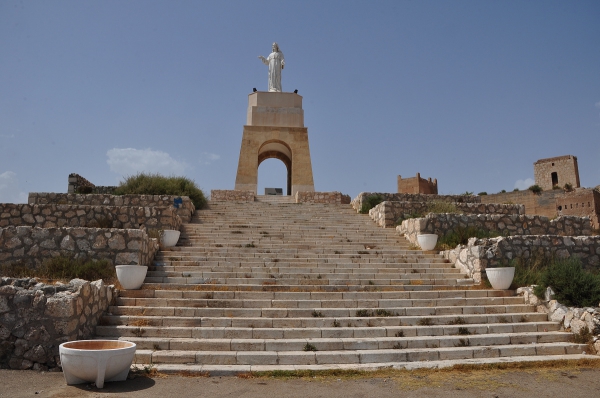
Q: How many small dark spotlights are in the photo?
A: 2